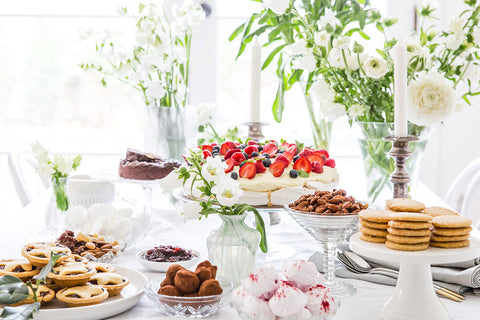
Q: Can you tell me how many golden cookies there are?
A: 15